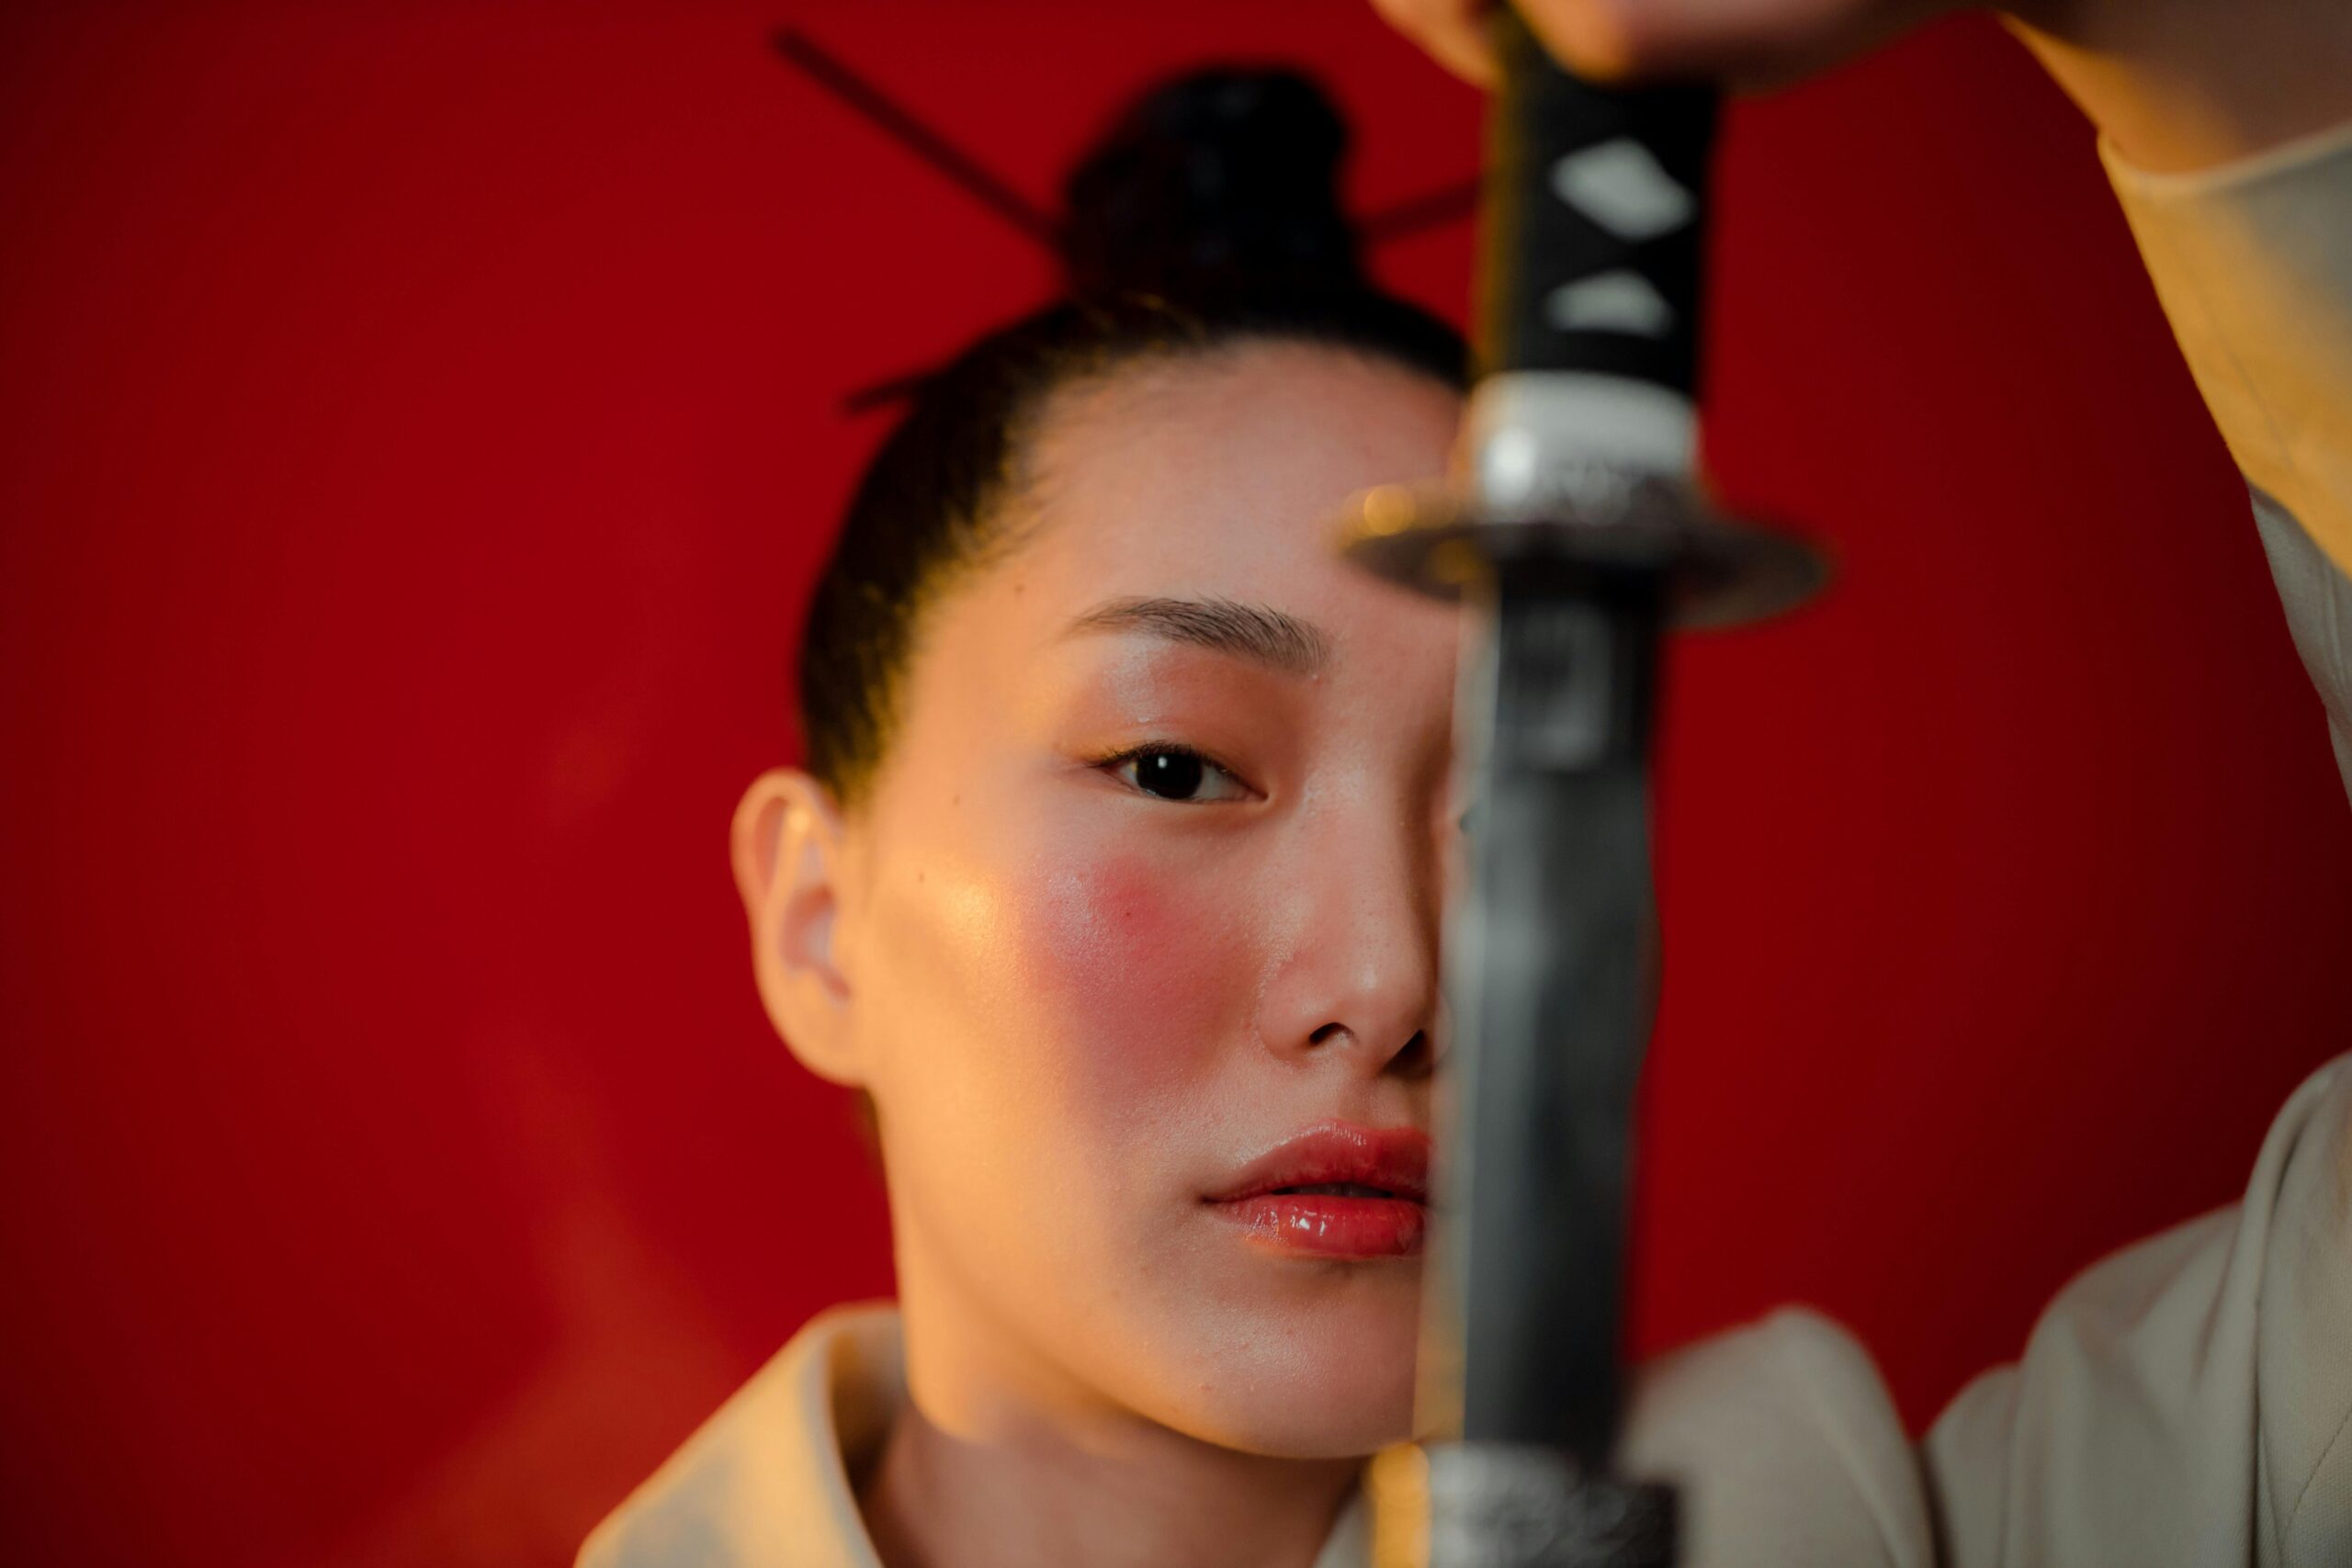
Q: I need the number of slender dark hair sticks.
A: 2